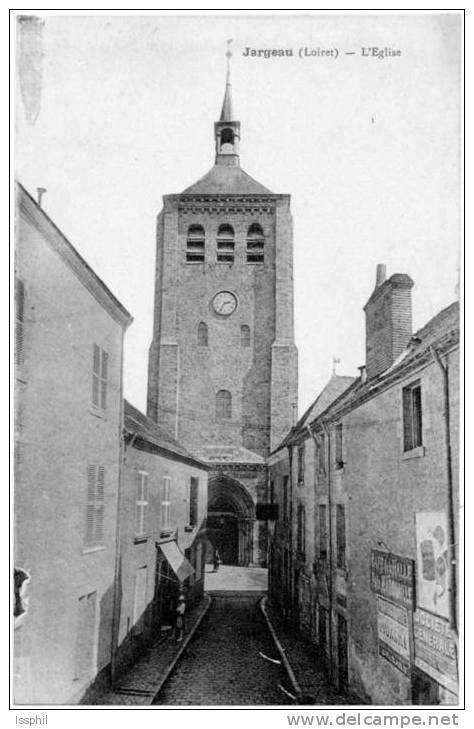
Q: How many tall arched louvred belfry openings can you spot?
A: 3